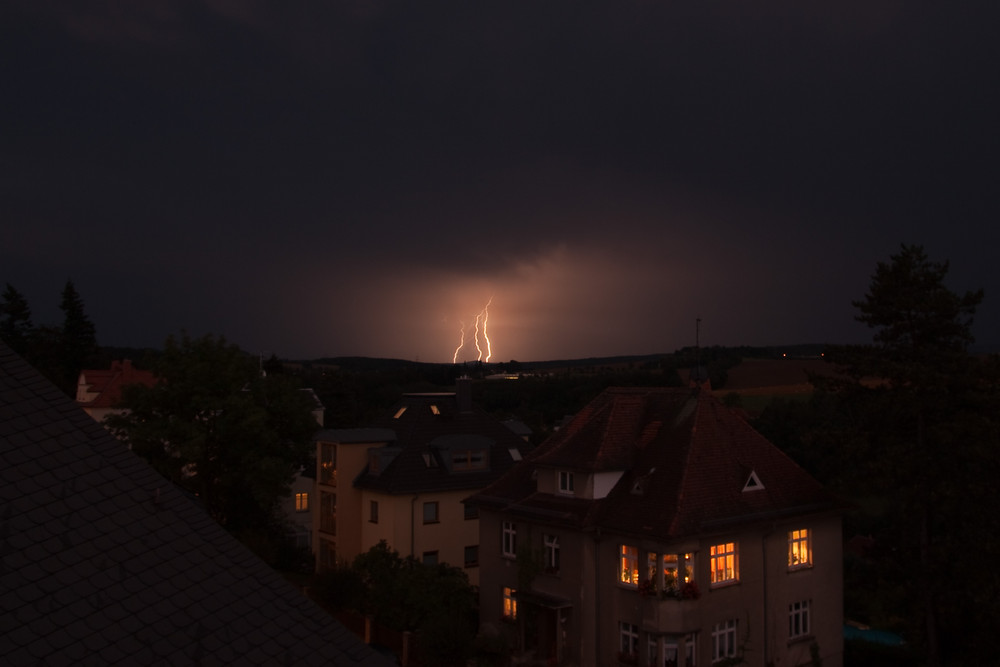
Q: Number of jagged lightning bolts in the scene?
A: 3